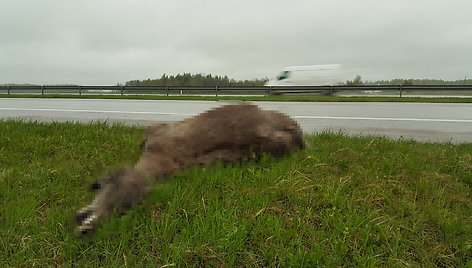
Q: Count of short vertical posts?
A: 9